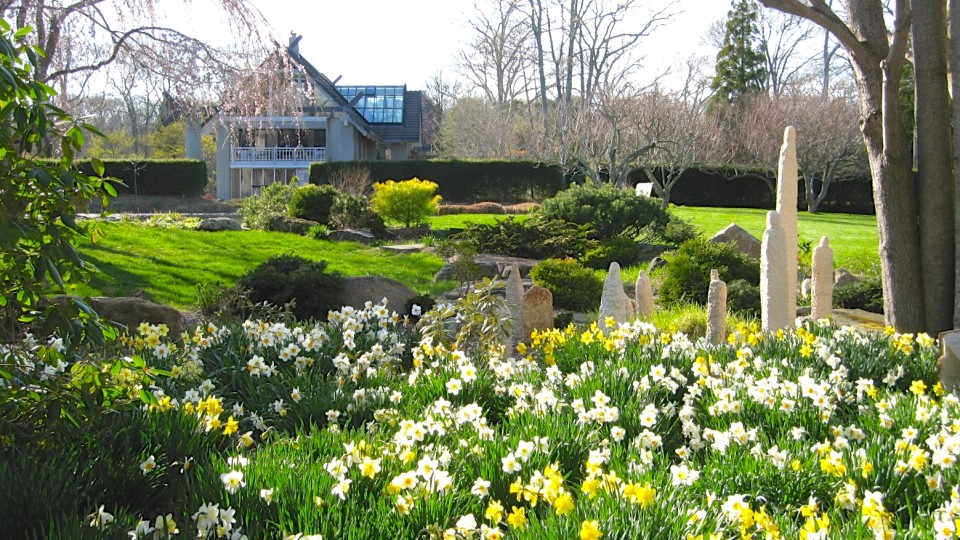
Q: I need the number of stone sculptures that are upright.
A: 8